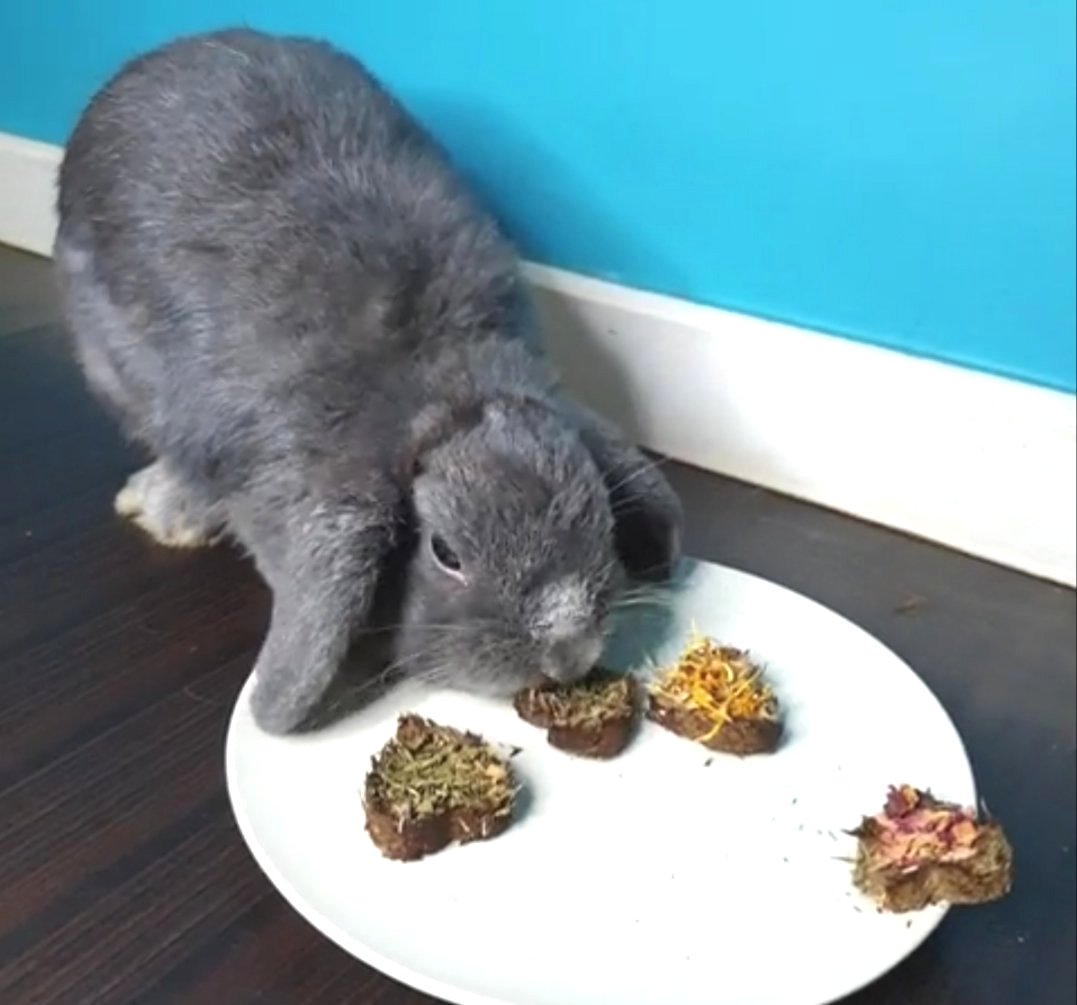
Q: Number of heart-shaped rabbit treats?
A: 4